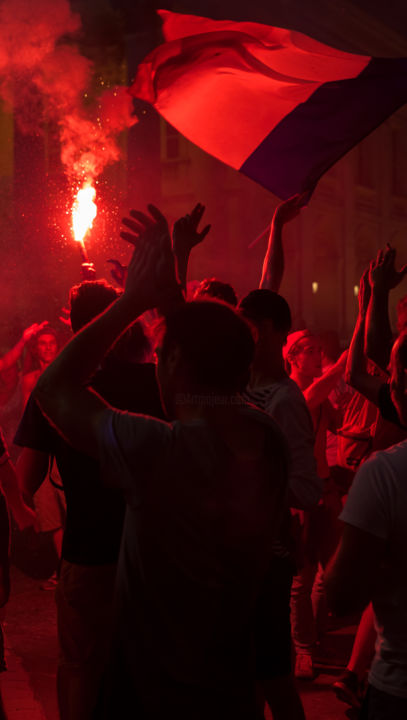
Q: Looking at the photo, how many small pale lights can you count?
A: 2